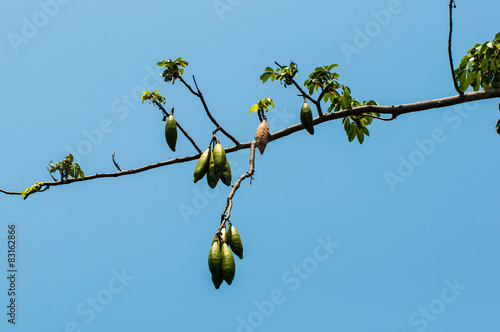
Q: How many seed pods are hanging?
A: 12